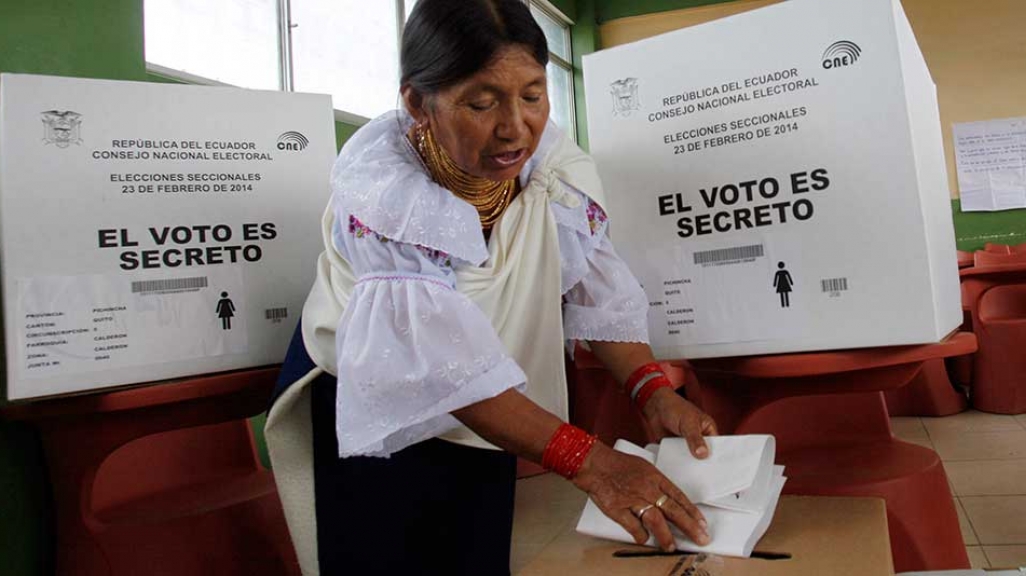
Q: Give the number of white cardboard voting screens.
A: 2